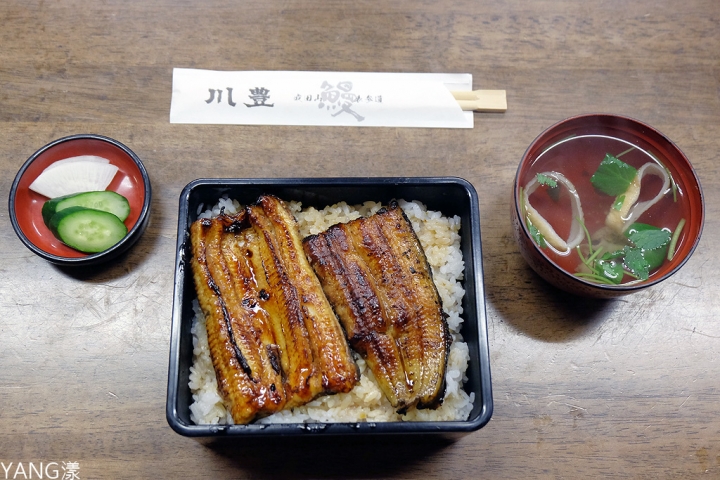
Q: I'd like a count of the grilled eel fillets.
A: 2